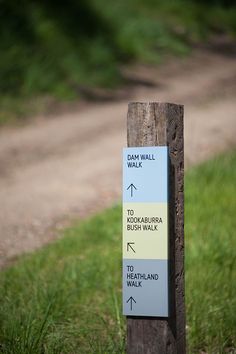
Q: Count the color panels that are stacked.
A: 3